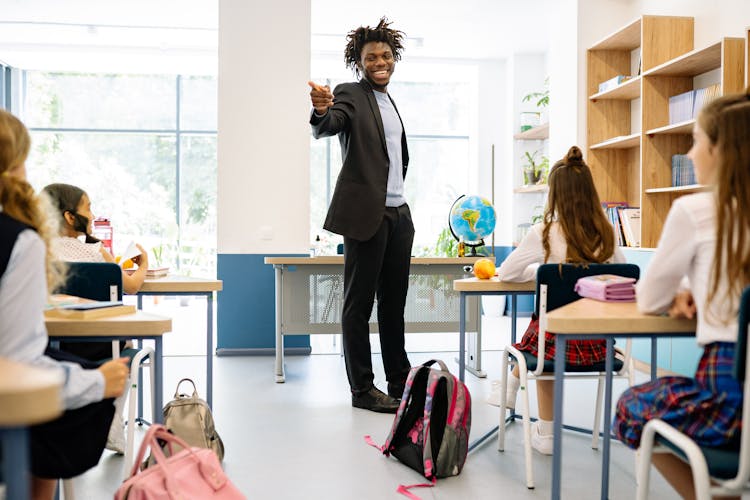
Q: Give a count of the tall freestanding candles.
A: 0